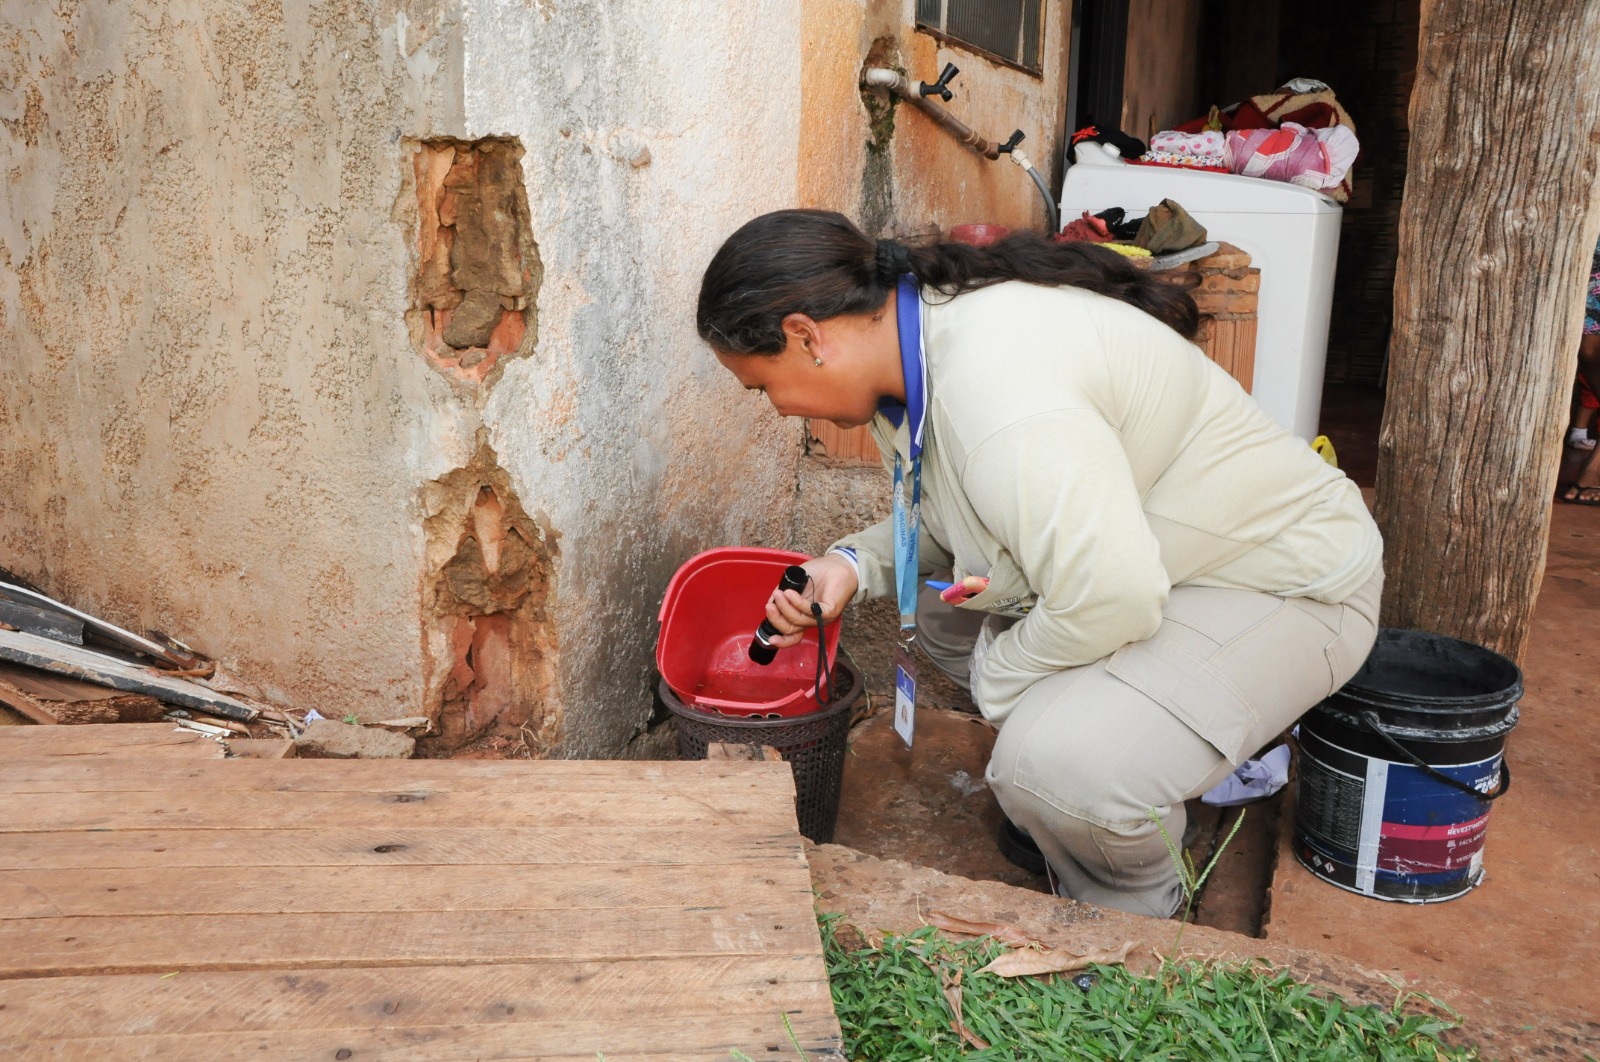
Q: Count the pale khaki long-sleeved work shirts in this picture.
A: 1